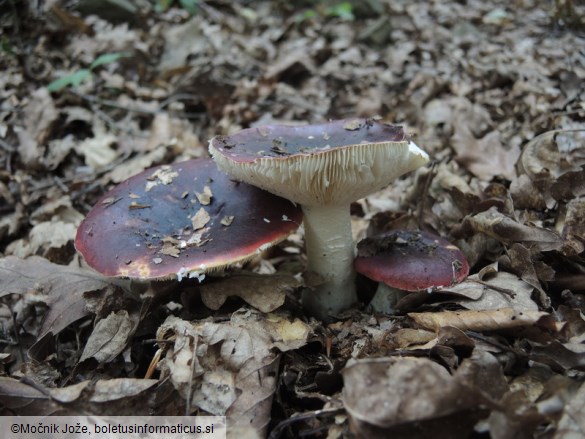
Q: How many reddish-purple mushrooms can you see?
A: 3